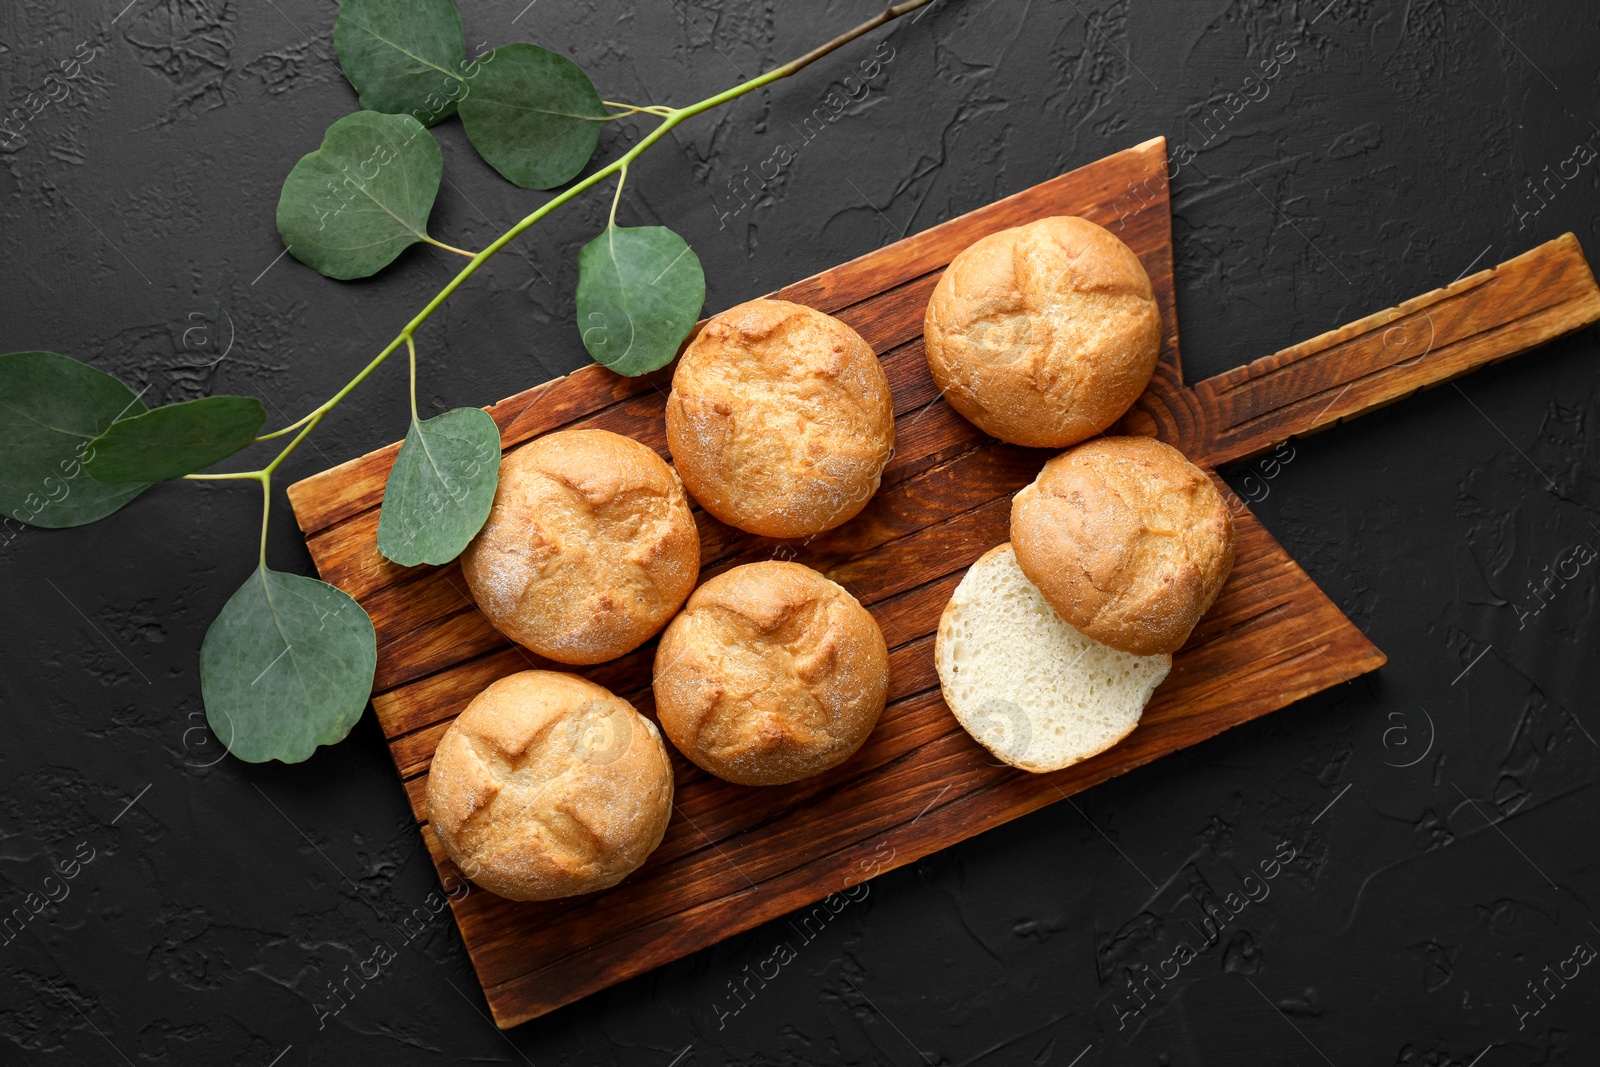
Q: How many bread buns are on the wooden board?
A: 6